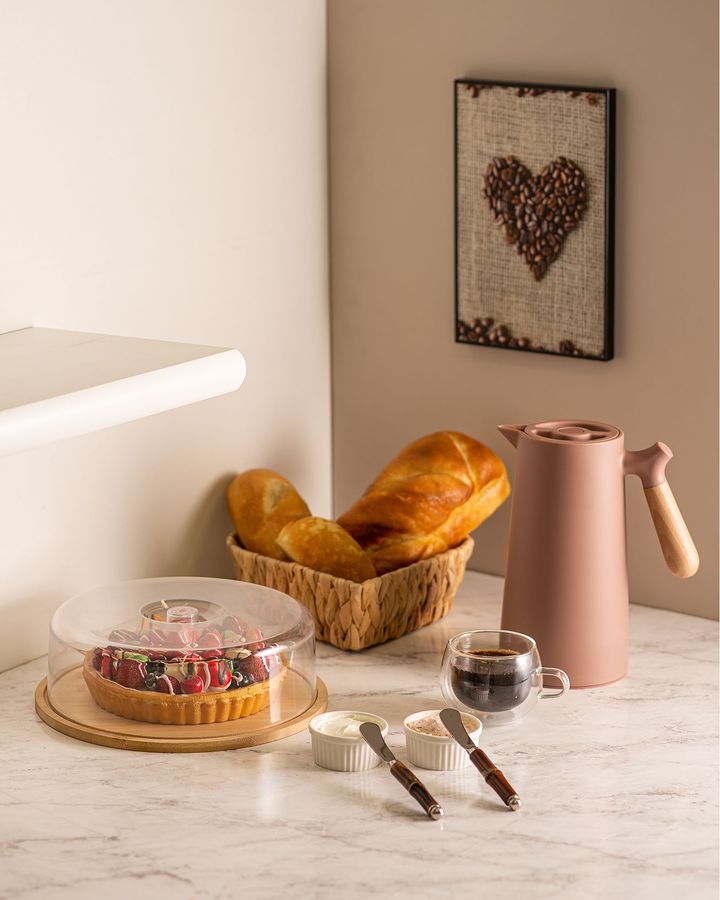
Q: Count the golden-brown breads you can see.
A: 3